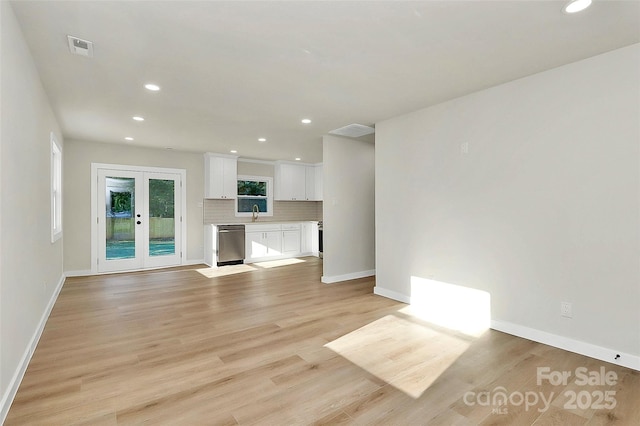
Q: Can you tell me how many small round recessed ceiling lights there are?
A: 8